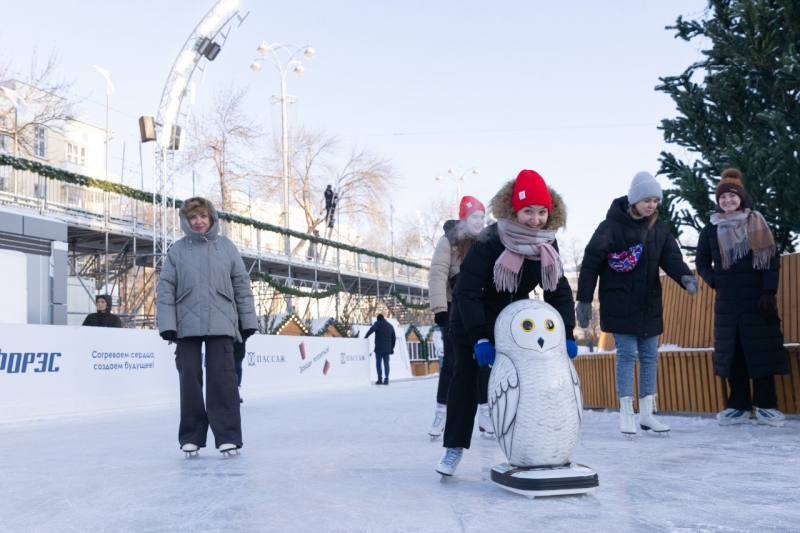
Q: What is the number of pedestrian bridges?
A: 1